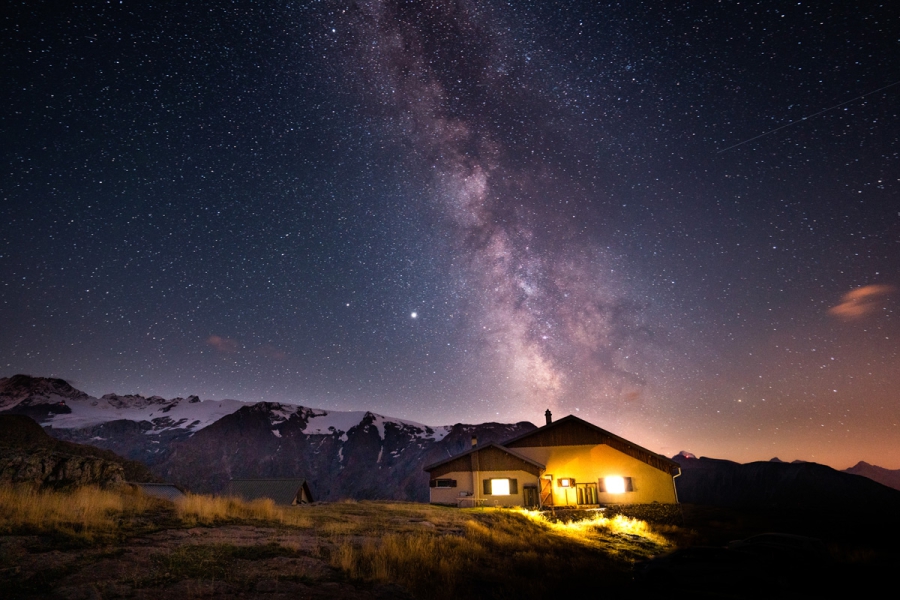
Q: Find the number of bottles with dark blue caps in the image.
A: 0